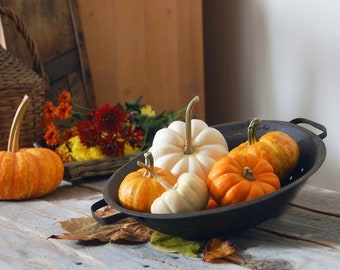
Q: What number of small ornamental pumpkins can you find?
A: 6